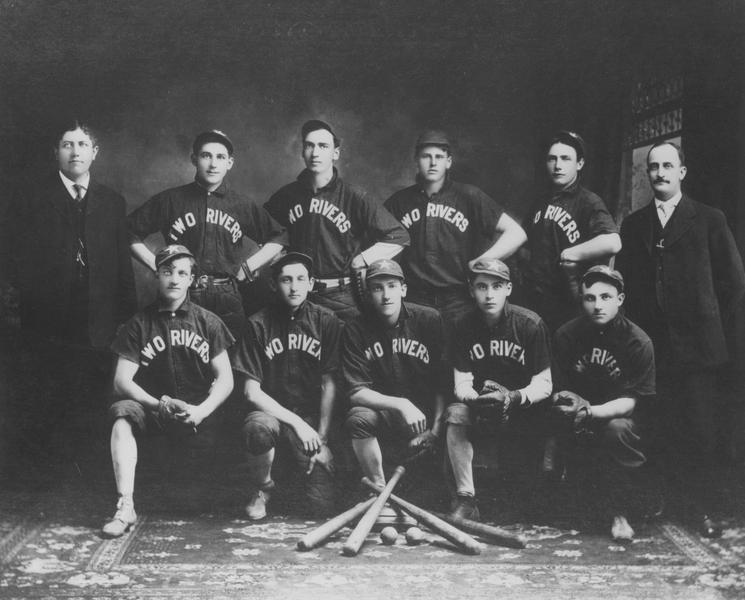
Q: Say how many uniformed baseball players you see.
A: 9